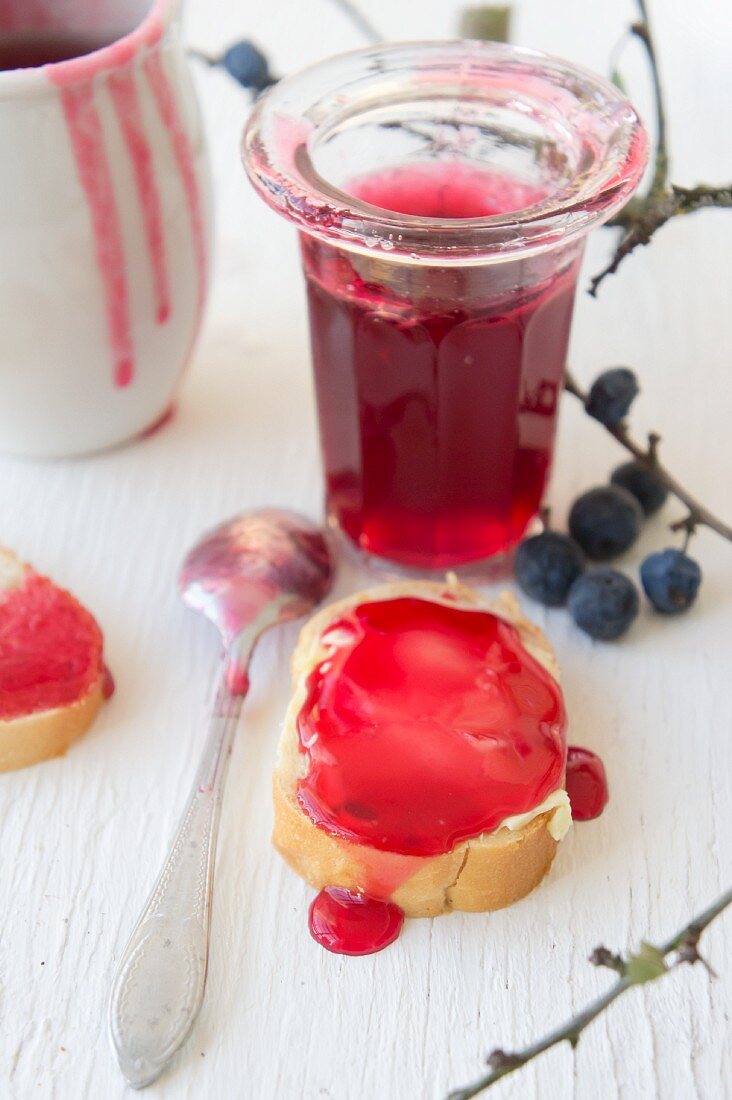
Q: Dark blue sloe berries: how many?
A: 7